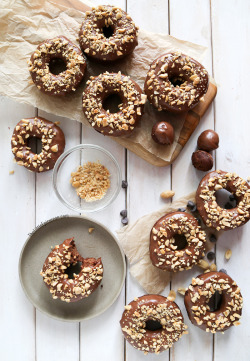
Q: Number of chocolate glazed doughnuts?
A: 10